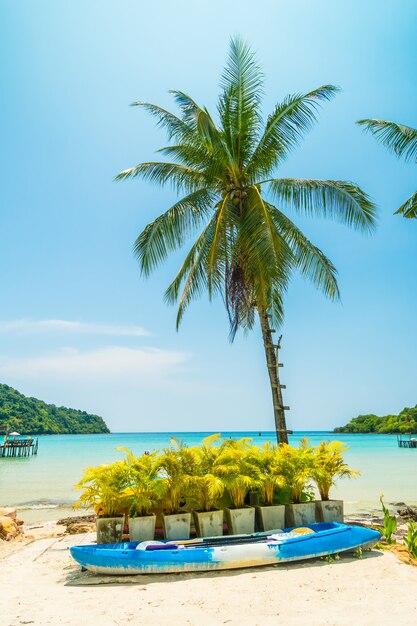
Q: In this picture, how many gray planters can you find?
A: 8